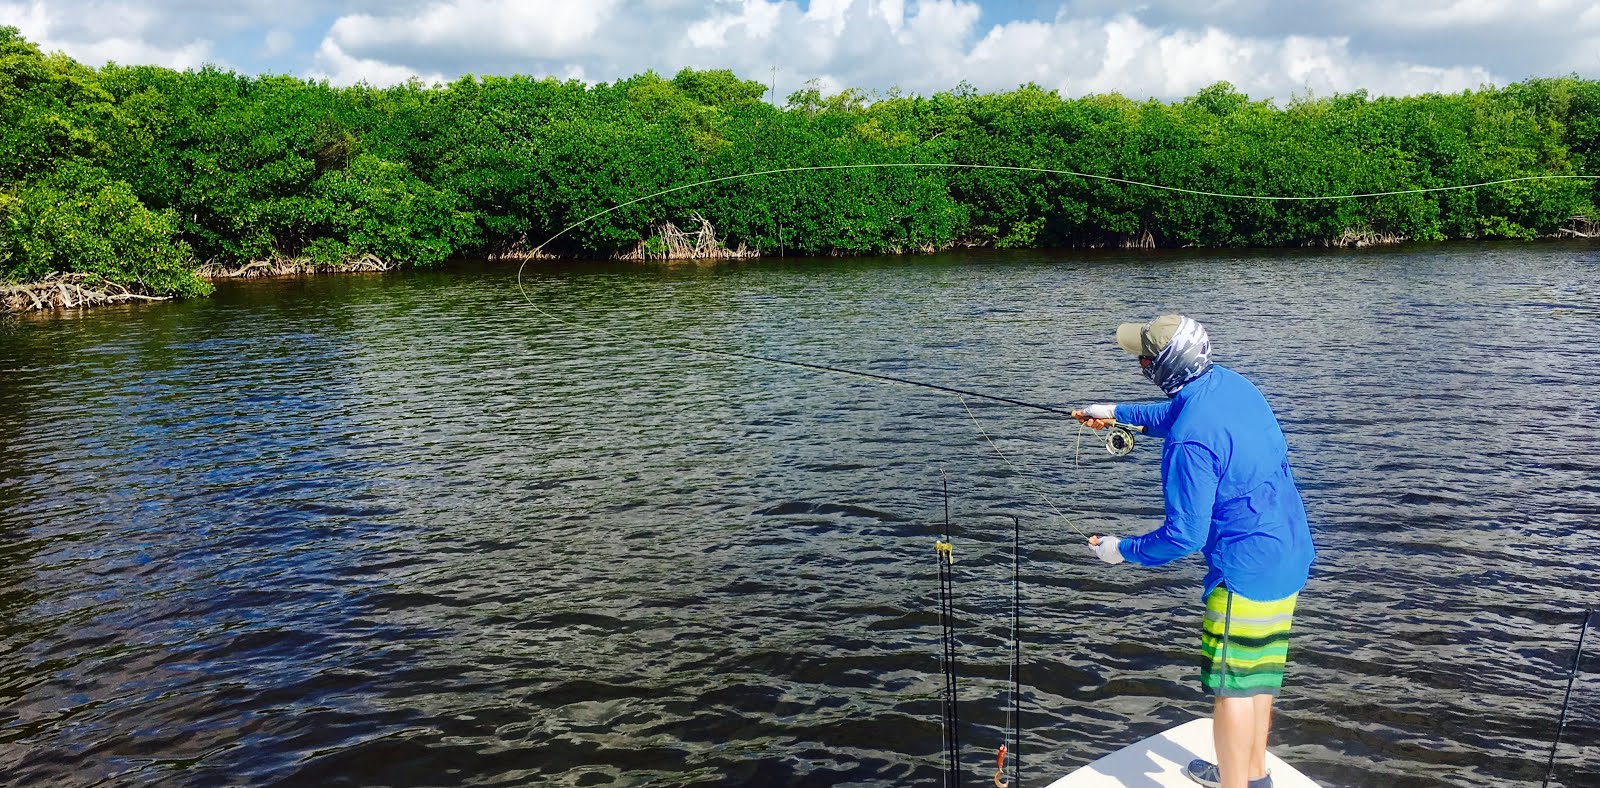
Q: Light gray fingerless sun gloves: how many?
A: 2